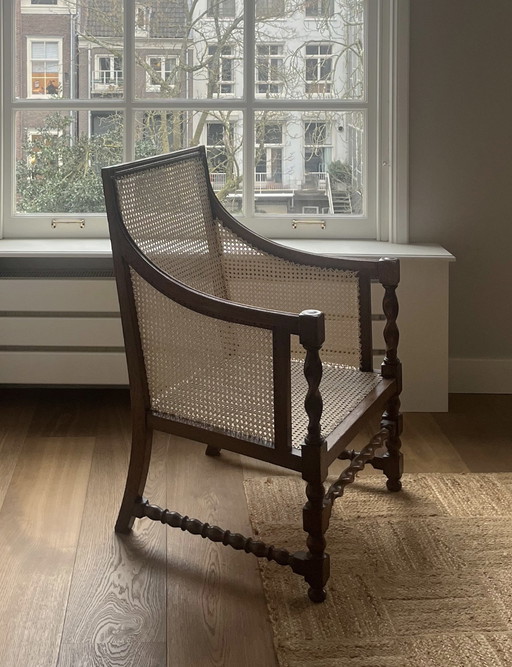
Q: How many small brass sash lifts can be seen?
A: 2